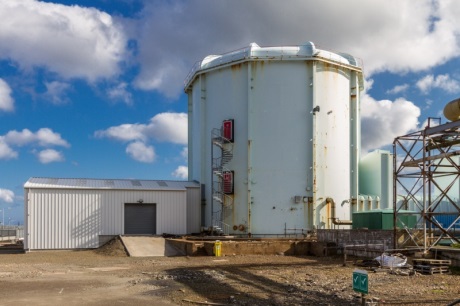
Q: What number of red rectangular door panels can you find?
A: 2